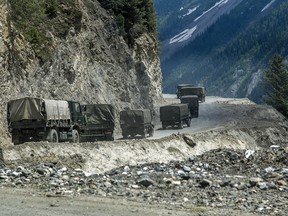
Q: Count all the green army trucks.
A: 7